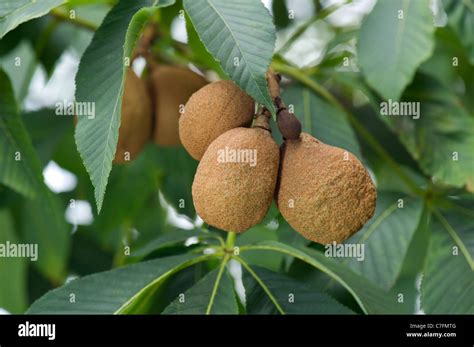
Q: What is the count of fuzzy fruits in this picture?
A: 5